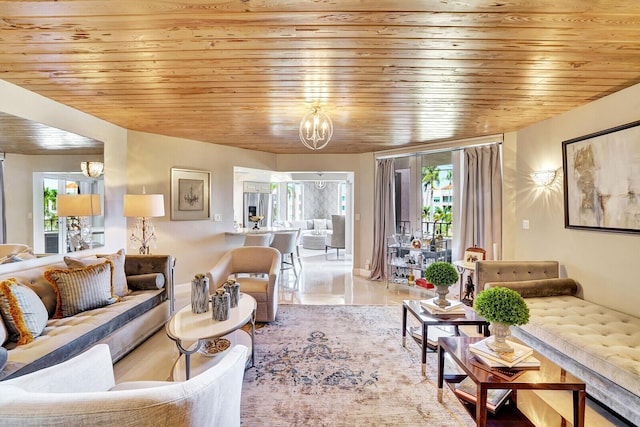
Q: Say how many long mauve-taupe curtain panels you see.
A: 2